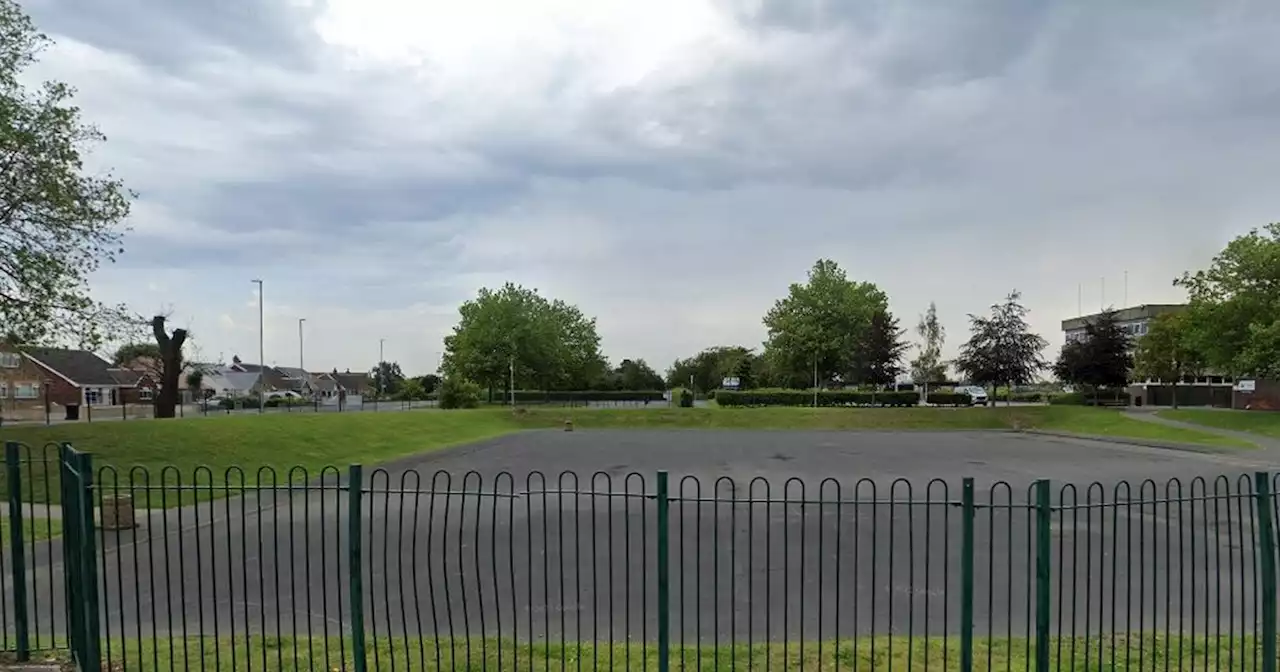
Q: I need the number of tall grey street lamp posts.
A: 3